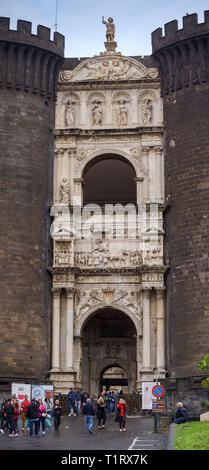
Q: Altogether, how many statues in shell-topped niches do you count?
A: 4